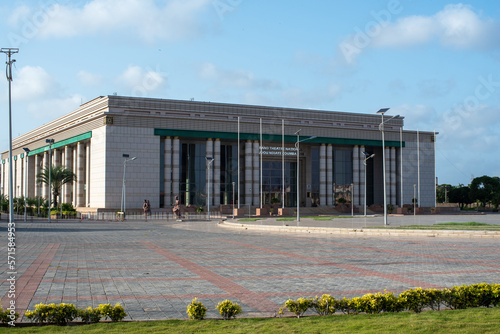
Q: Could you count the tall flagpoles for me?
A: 6